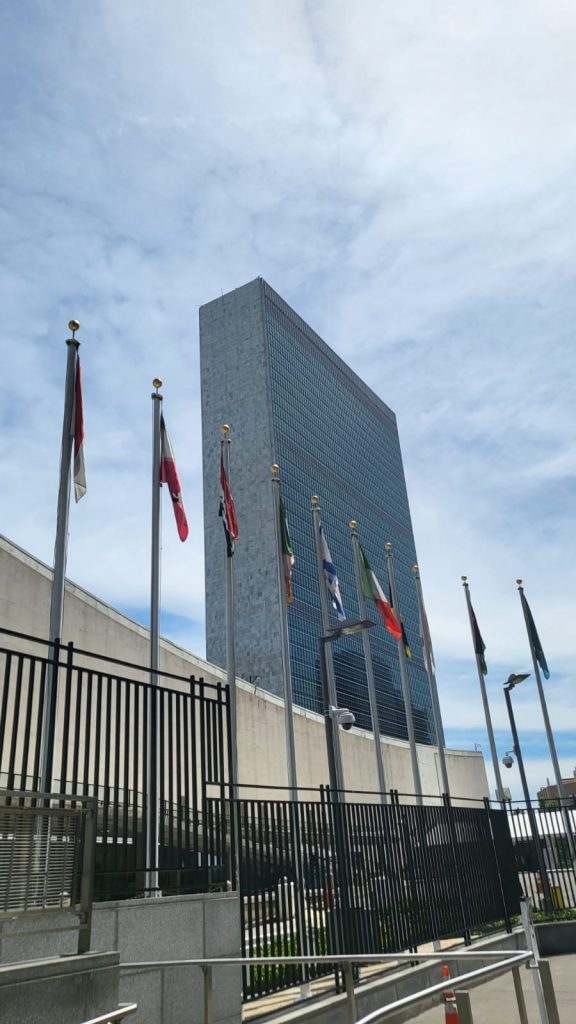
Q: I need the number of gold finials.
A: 10